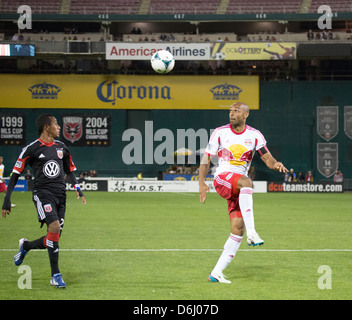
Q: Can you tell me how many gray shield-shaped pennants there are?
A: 3